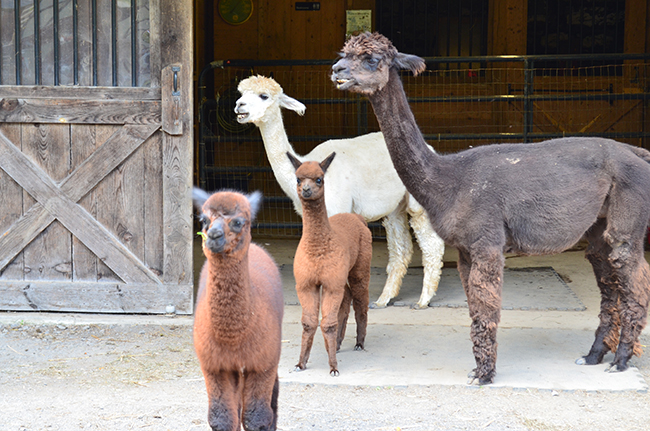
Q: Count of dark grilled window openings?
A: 2